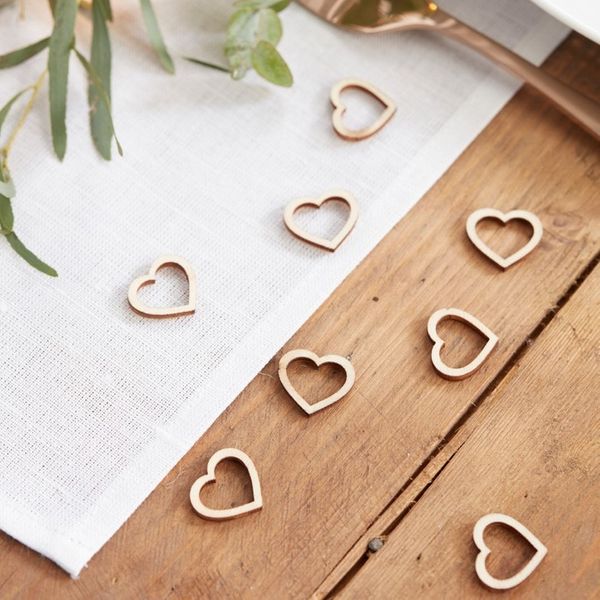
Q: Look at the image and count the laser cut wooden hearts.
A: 8